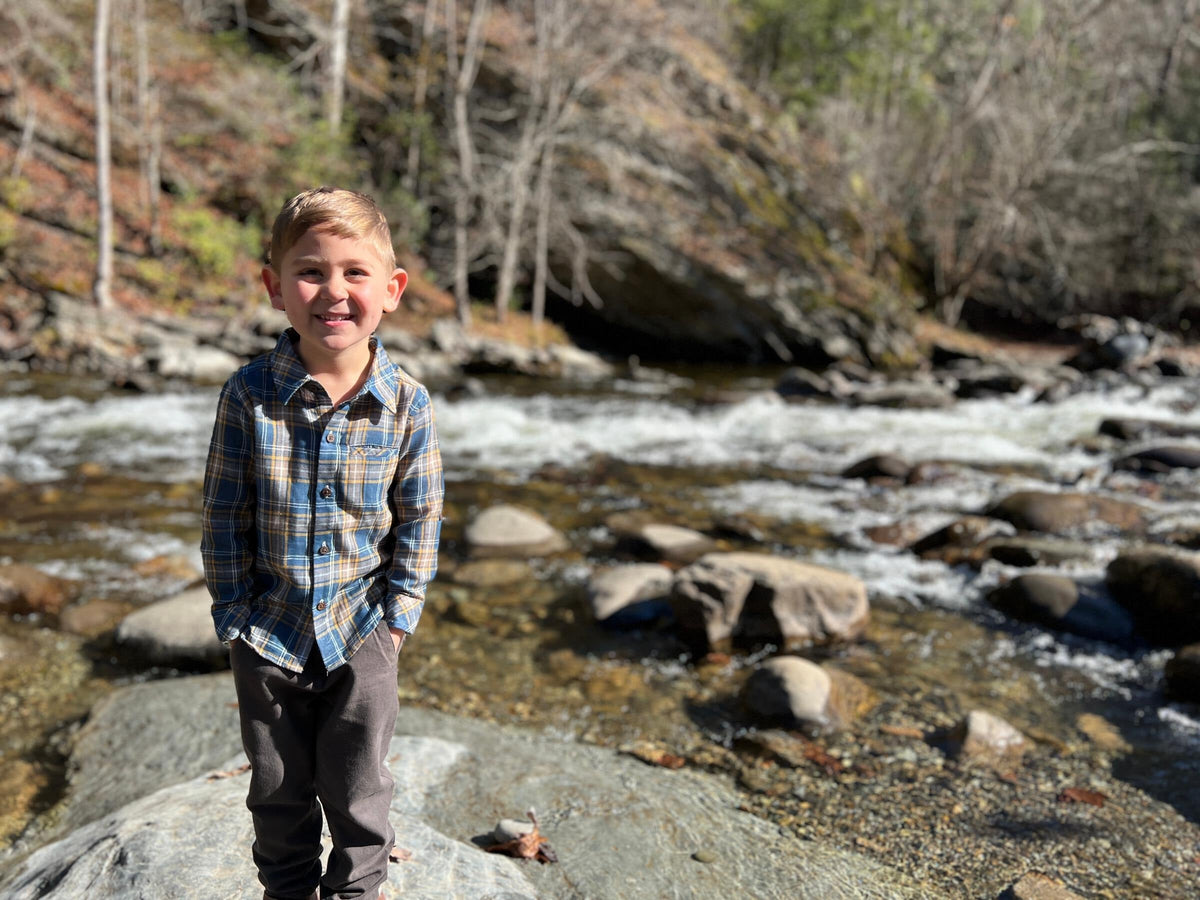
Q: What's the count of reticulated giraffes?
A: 0